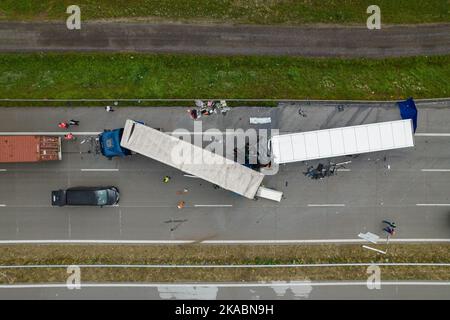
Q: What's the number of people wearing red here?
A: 2